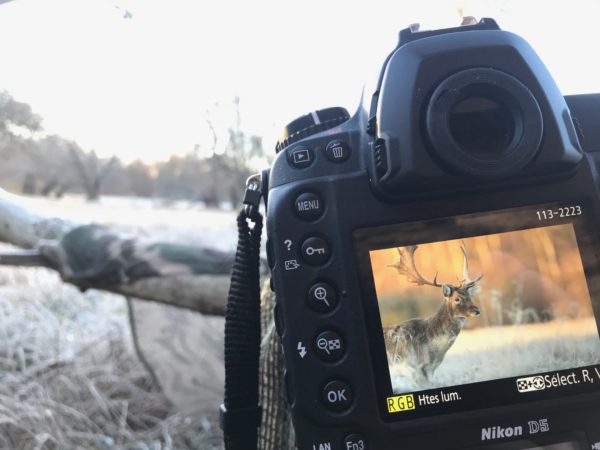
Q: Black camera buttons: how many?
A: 8